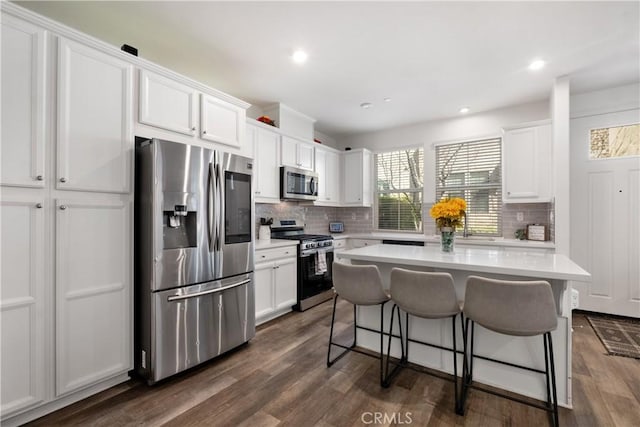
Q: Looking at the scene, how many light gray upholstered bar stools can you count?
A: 3